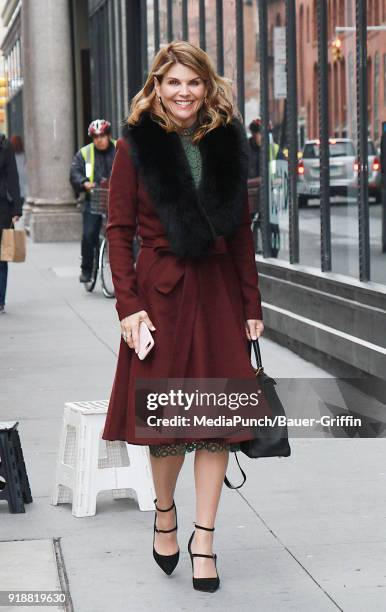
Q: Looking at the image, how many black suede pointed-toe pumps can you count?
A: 2